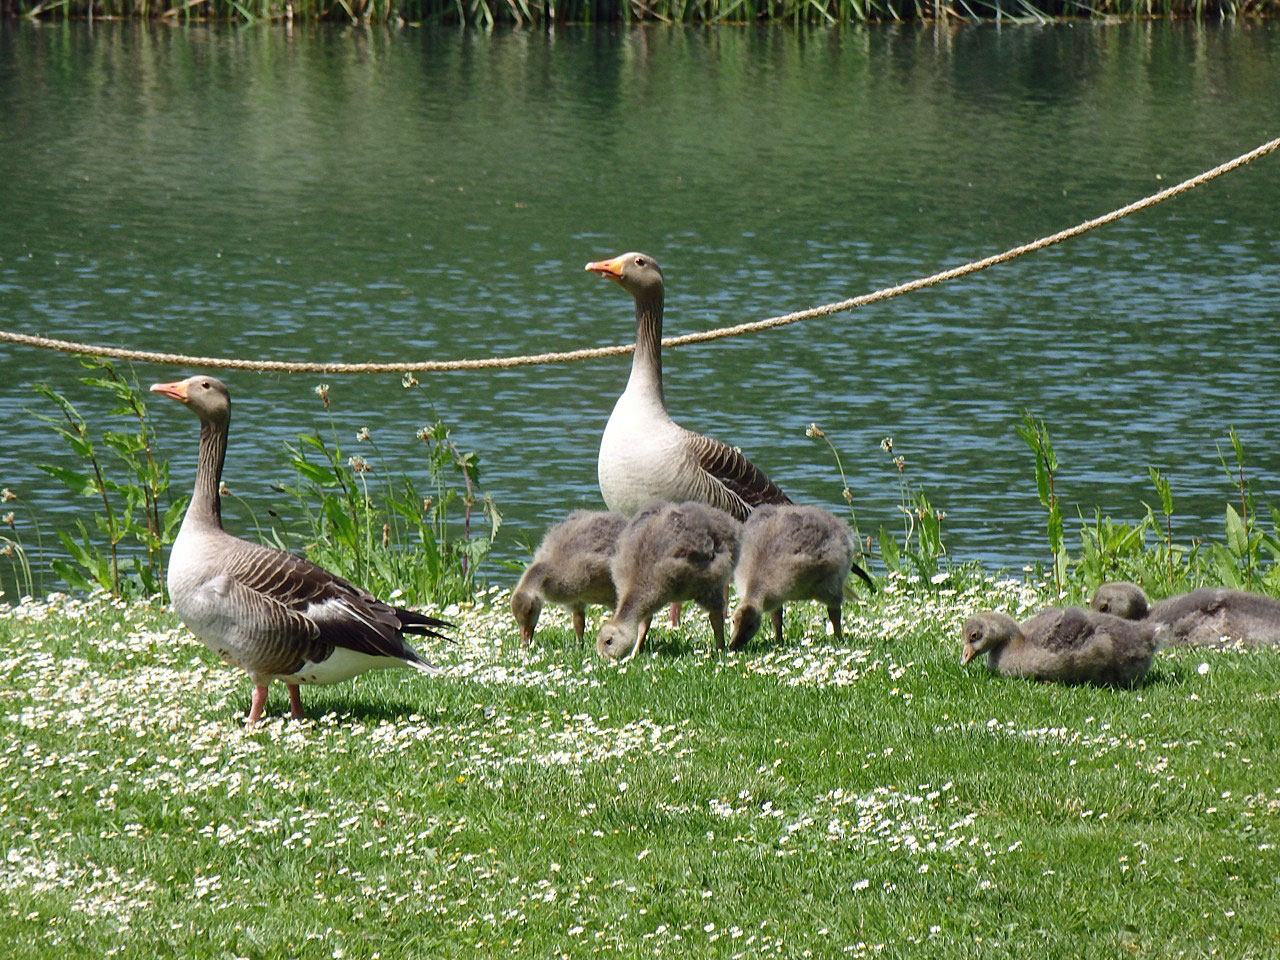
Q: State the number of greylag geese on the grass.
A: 7